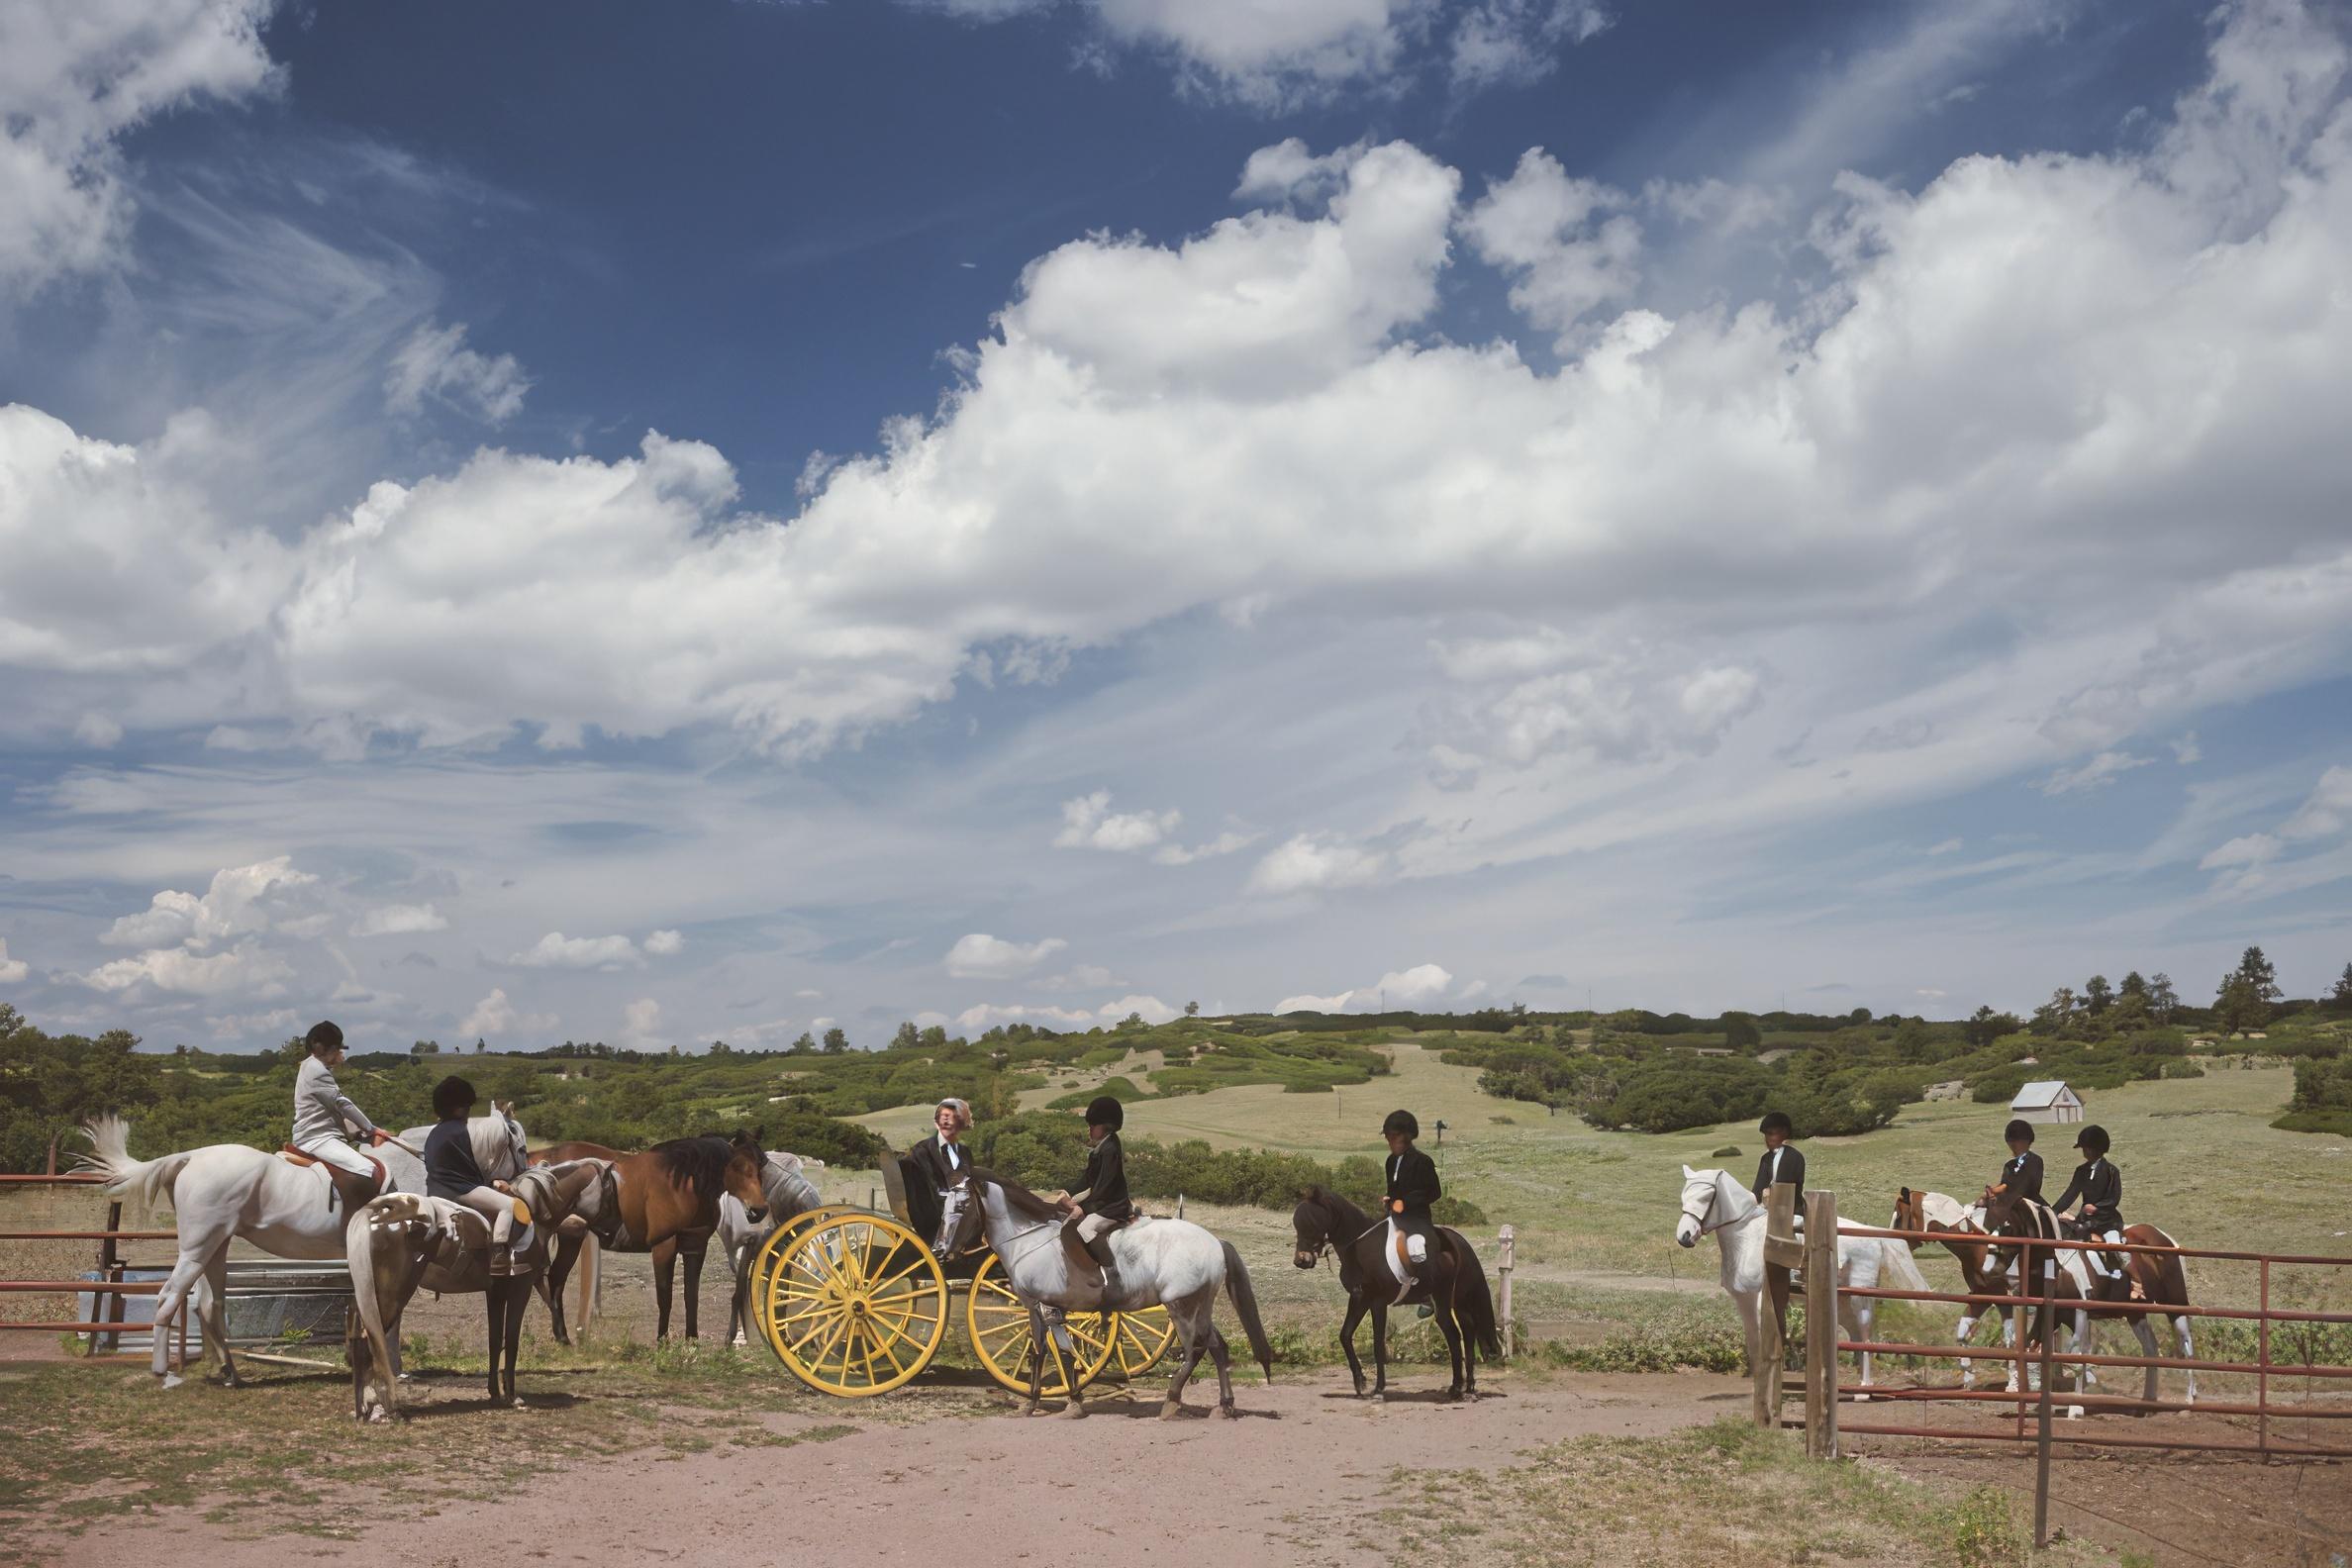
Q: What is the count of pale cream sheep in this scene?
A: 0